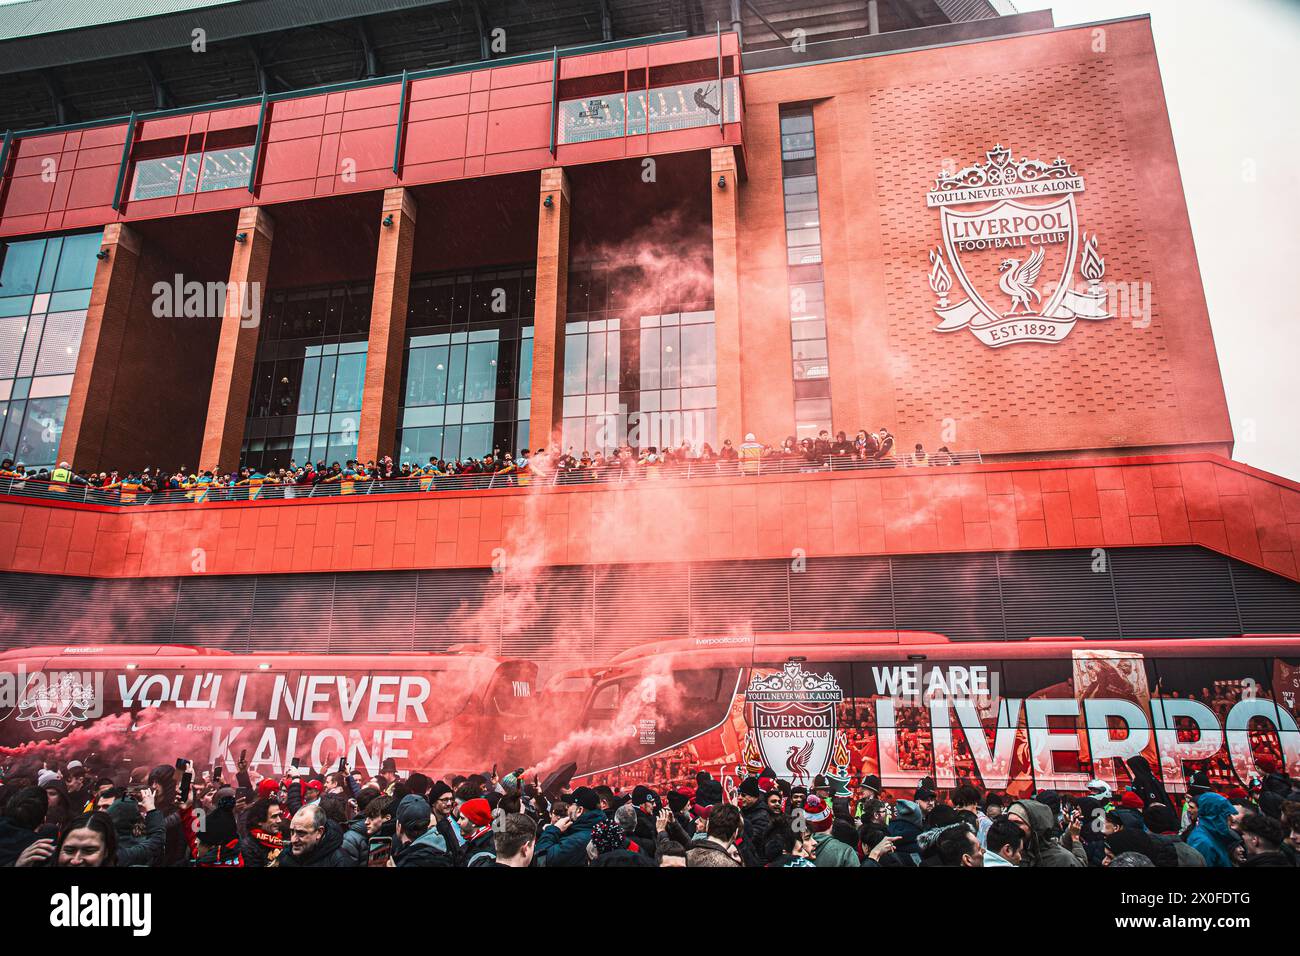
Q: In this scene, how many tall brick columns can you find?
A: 5